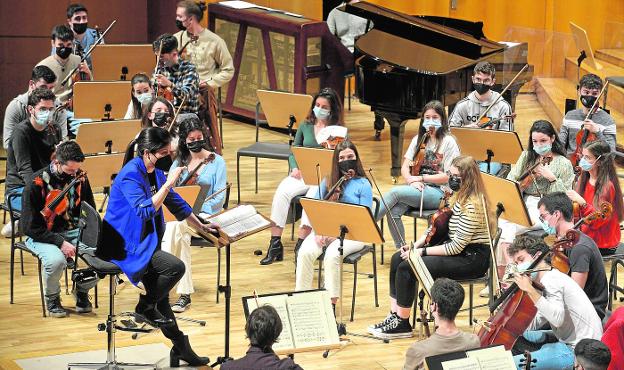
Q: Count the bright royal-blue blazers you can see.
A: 1